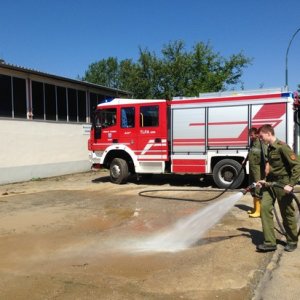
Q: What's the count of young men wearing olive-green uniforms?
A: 2